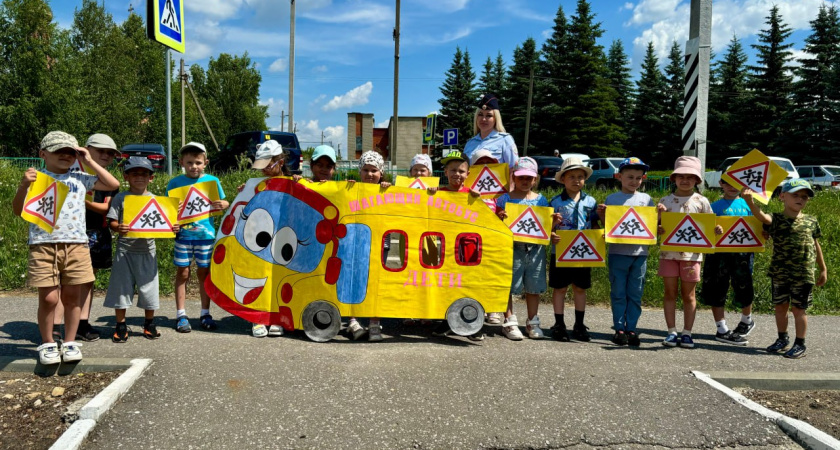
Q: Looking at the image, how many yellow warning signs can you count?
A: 12